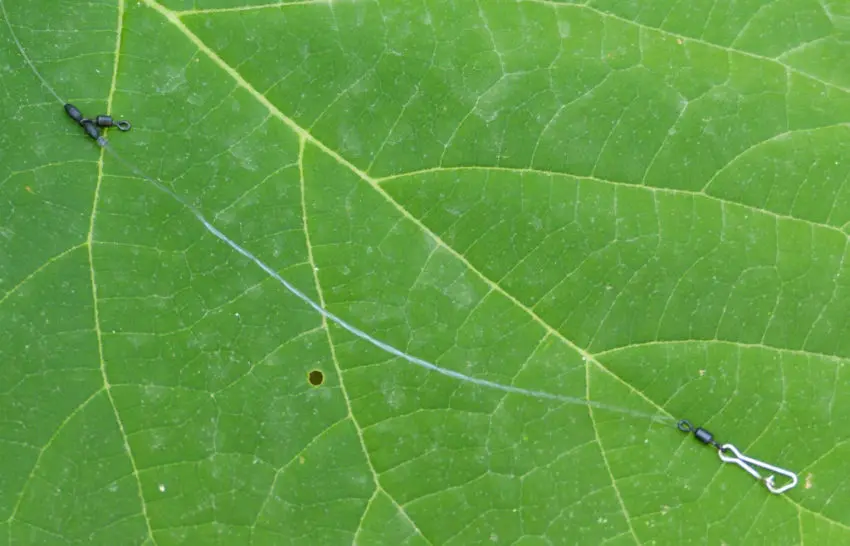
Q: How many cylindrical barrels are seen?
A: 2